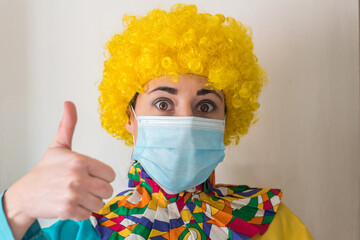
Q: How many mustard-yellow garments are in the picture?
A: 1